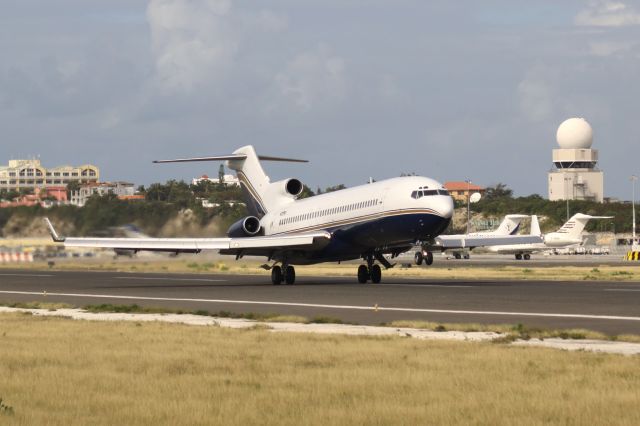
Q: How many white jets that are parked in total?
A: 2